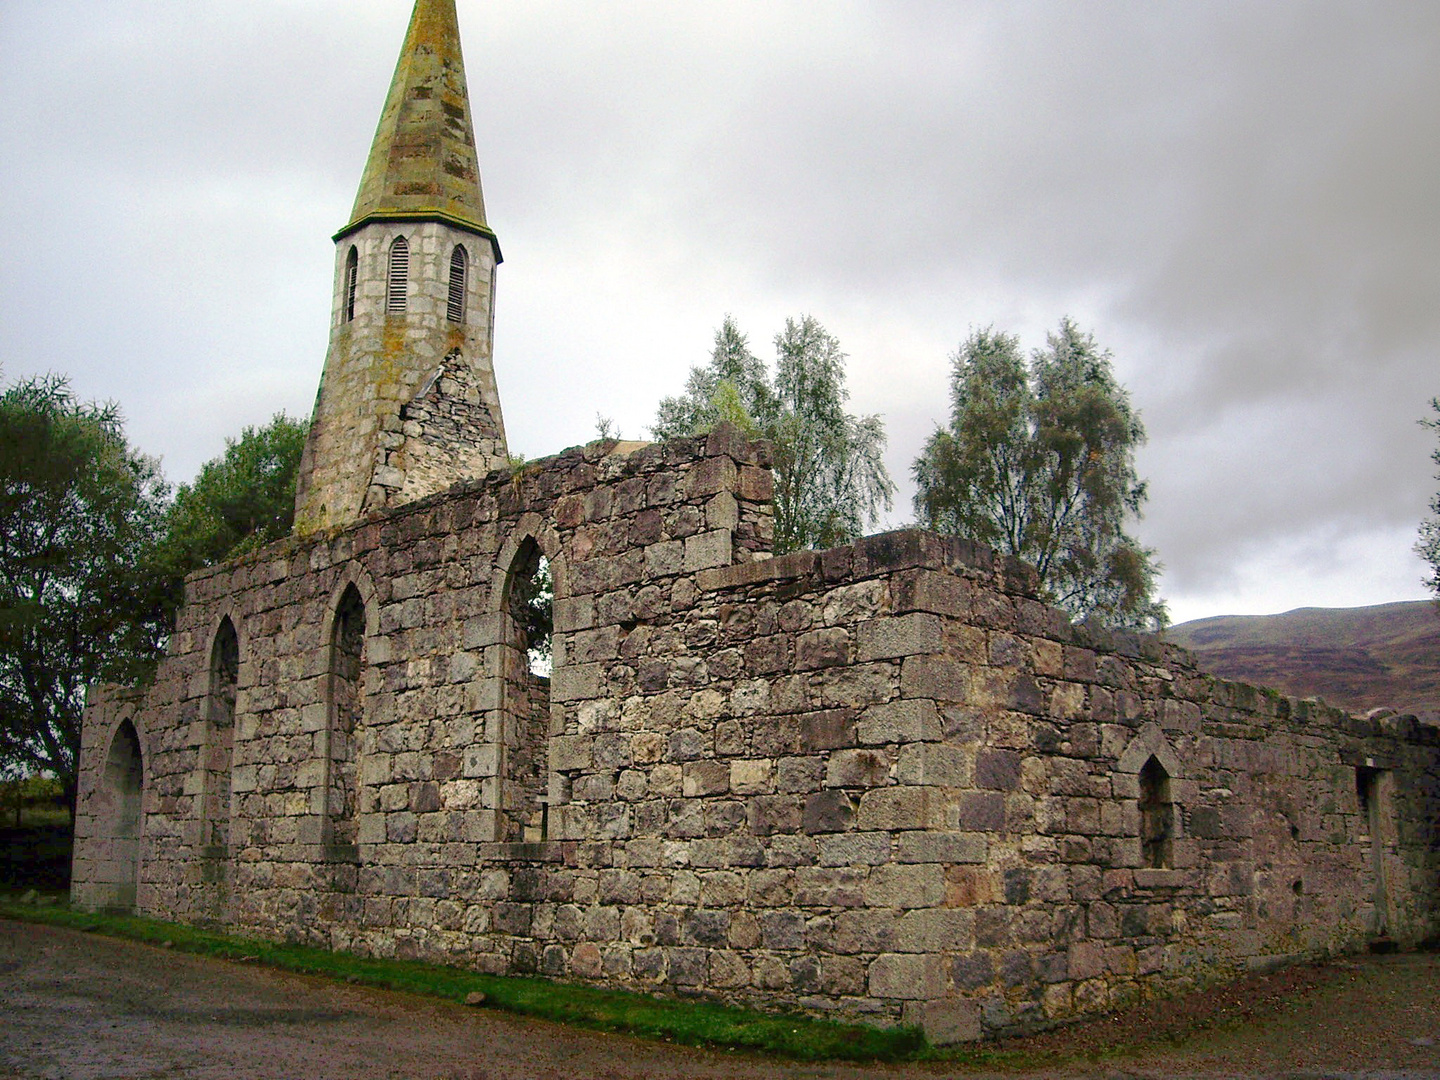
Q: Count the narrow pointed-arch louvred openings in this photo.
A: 3